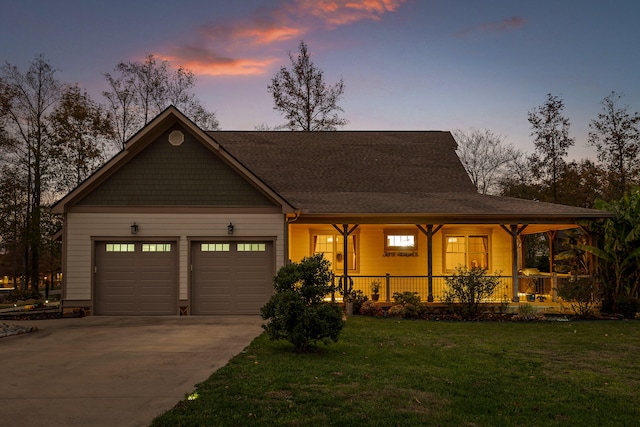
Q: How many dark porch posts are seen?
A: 3